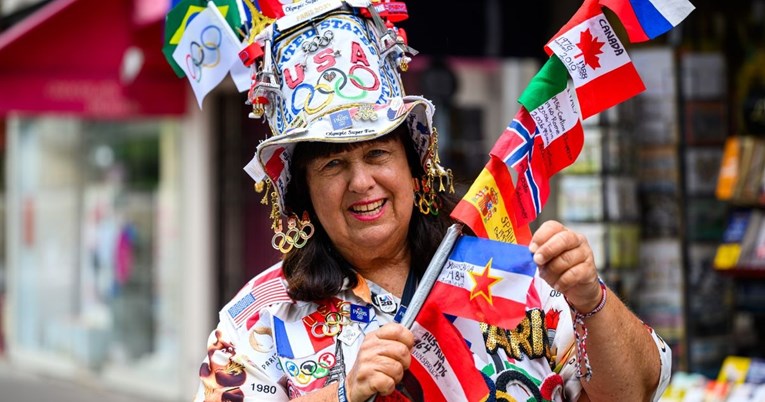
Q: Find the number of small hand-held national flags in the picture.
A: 7